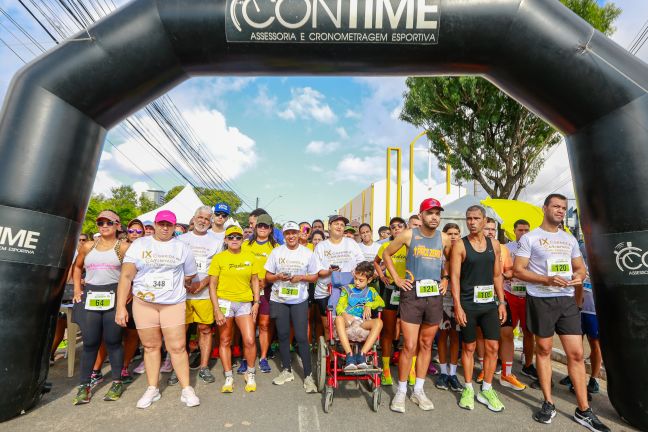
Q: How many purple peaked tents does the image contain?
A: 0